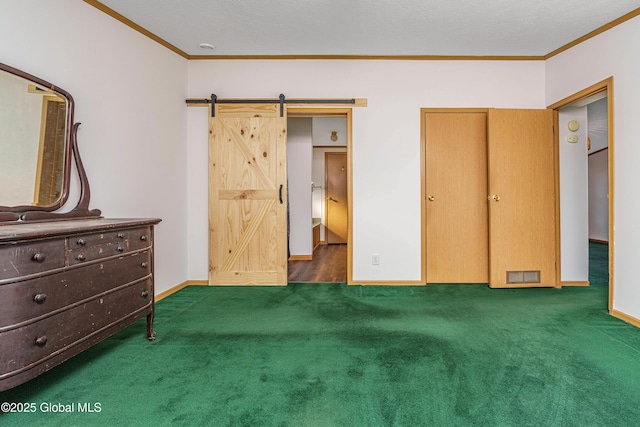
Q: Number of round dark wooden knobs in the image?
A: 10